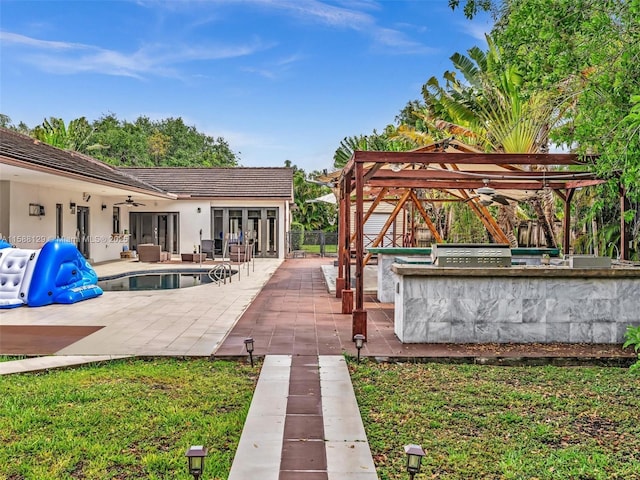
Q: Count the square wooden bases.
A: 3